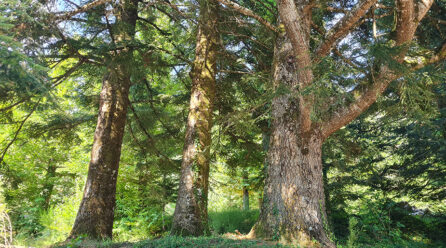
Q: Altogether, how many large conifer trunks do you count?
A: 3